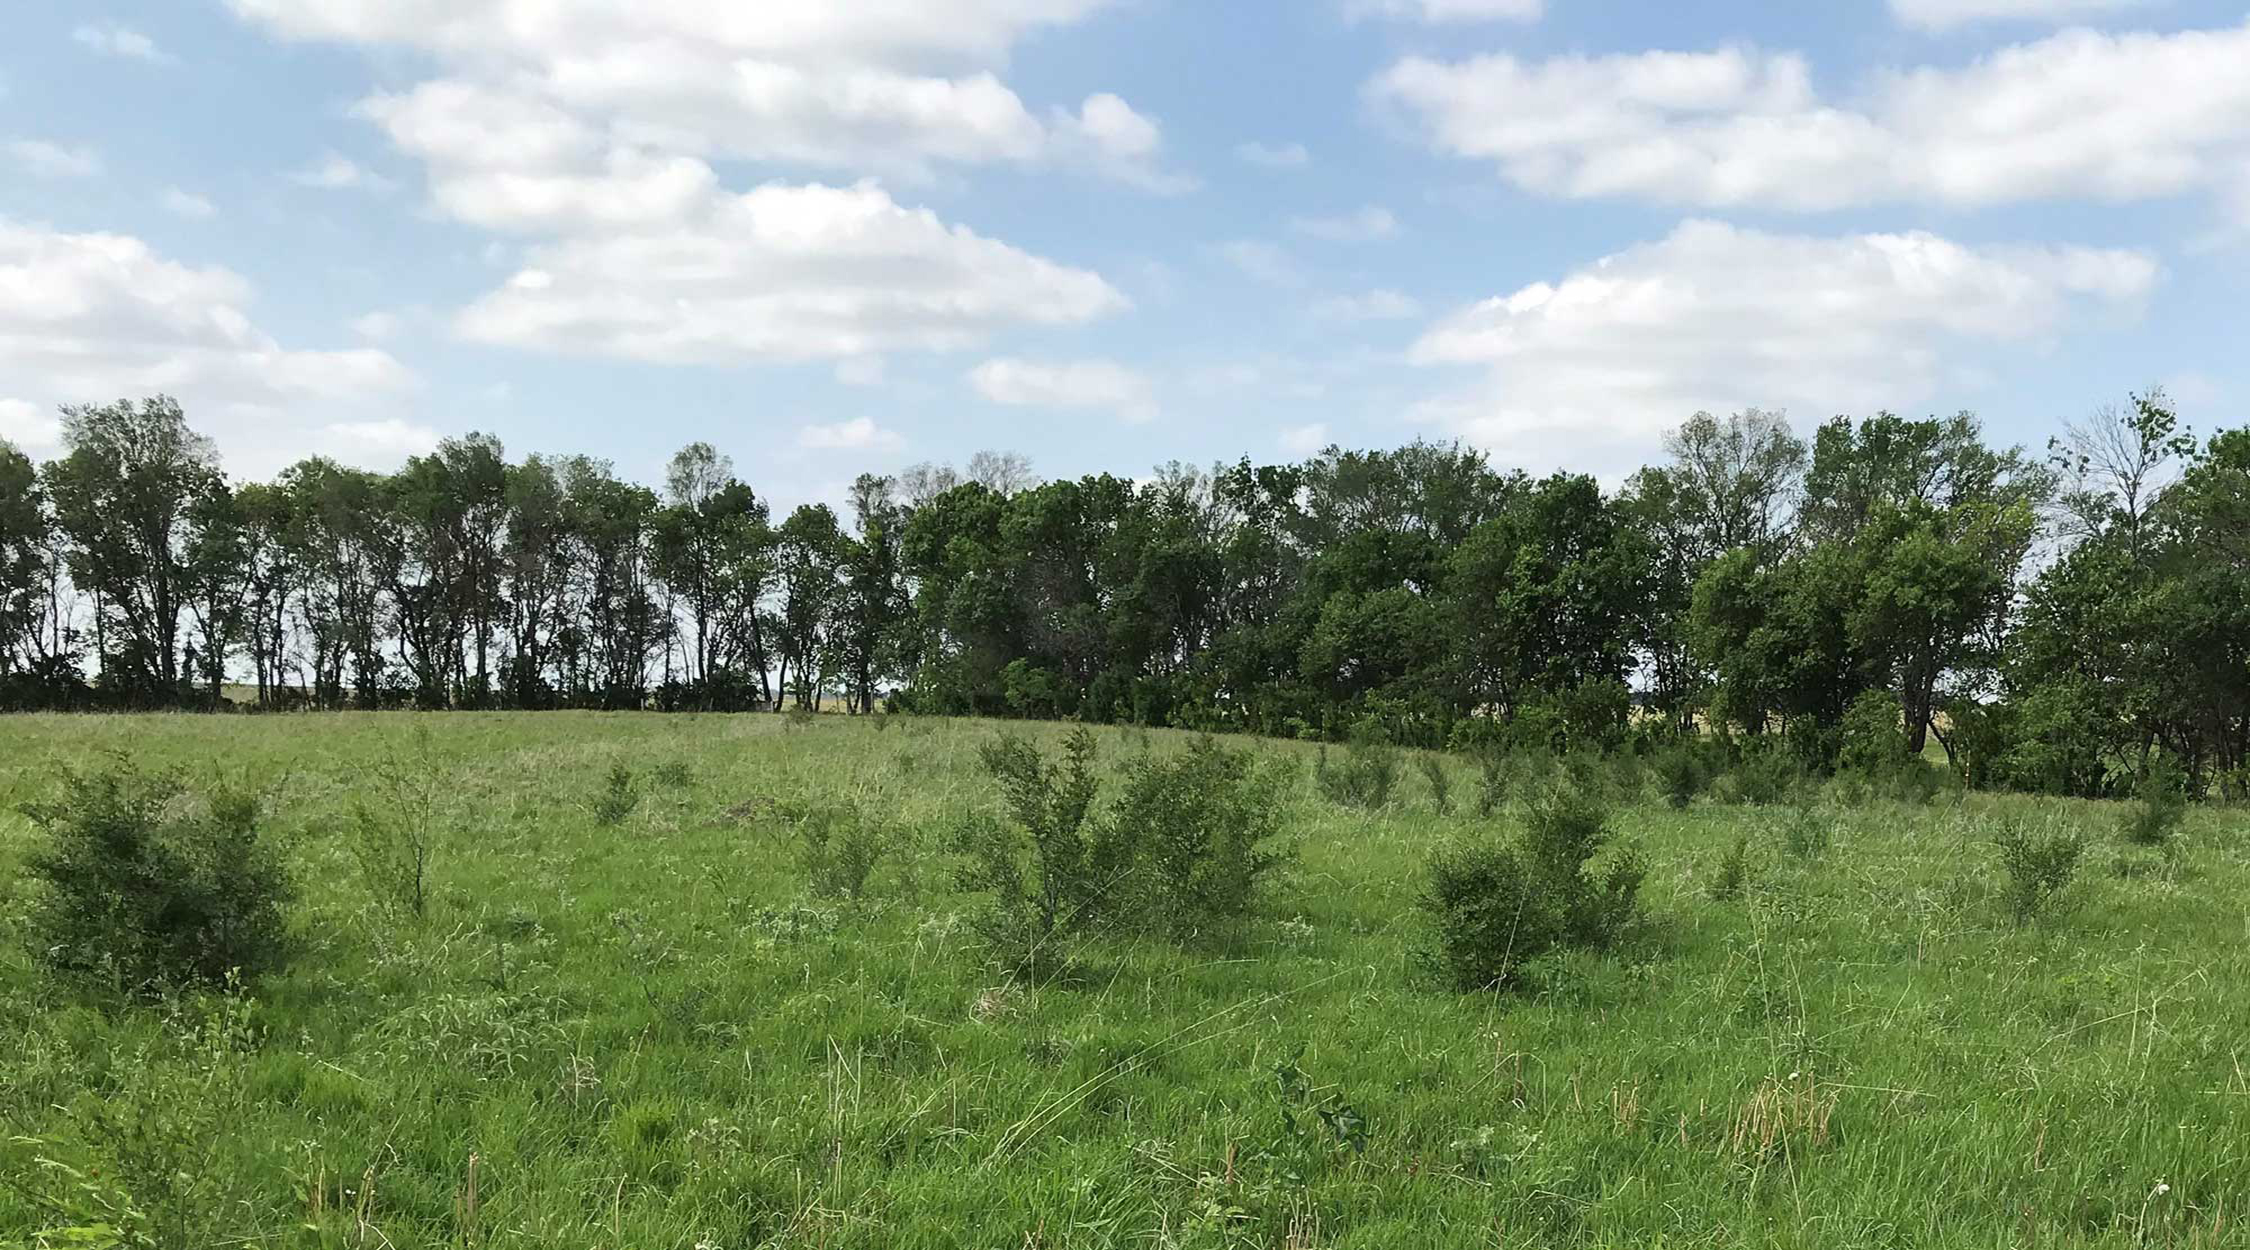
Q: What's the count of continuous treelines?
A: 1